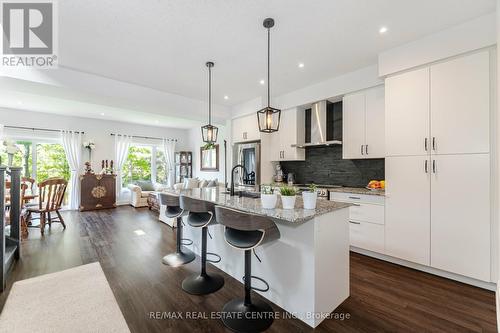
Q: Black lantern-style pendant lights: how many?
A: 2